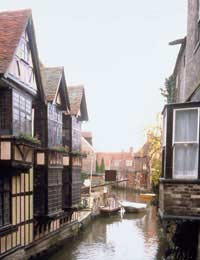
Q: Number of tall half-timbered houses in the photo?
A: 3